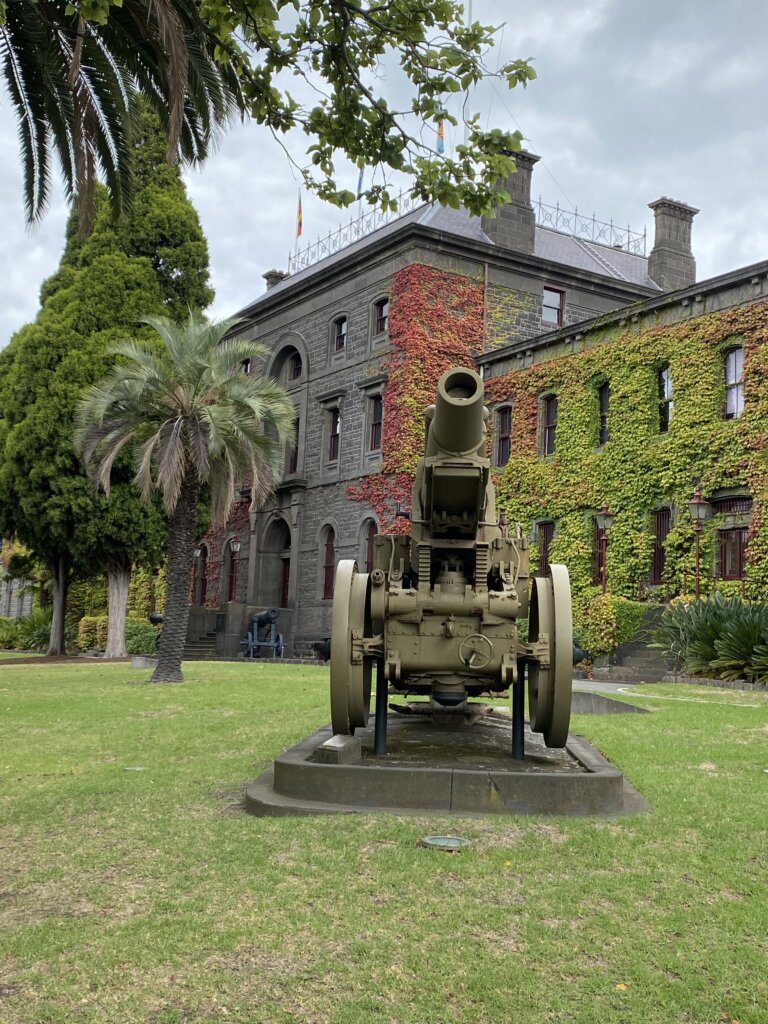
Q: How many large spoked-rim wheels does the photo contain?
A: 2